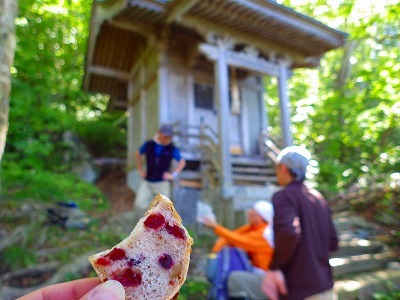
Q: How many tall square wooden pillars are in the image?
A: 2